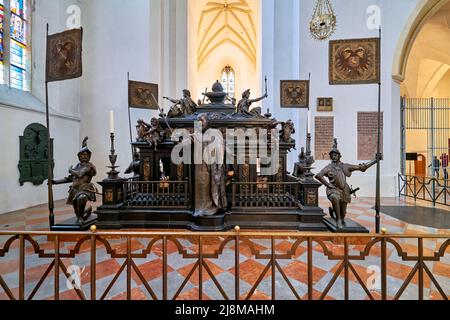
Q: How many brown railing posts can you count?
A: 12